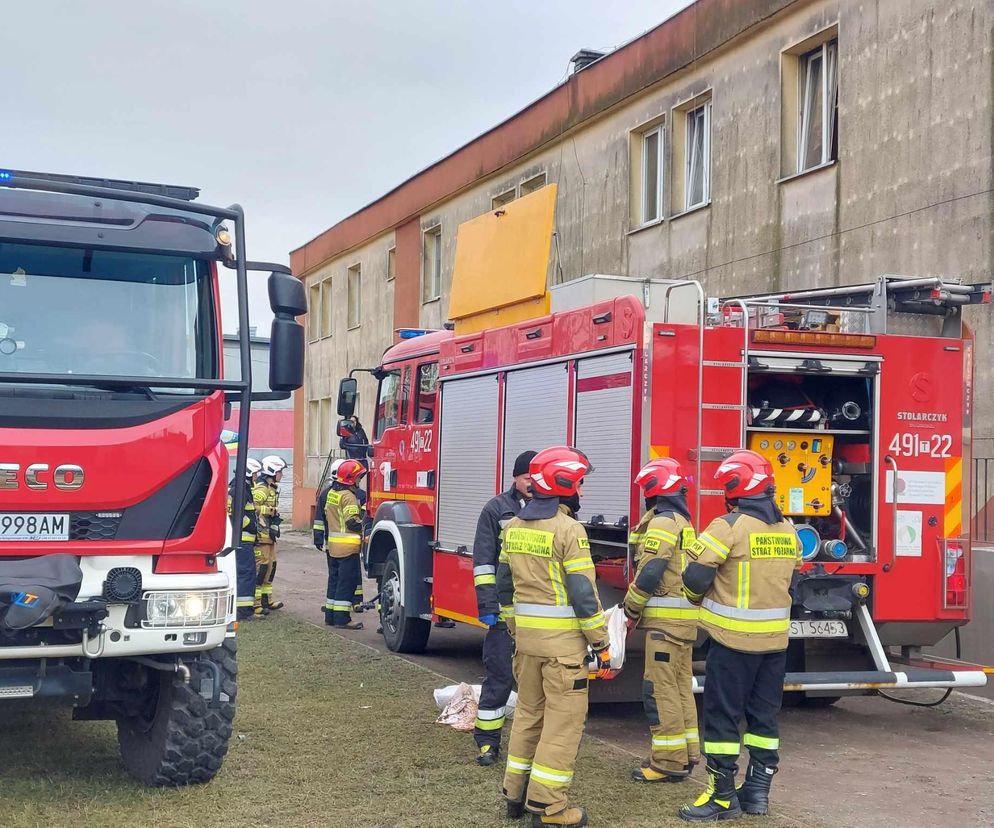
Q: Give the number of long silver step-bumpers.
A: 1